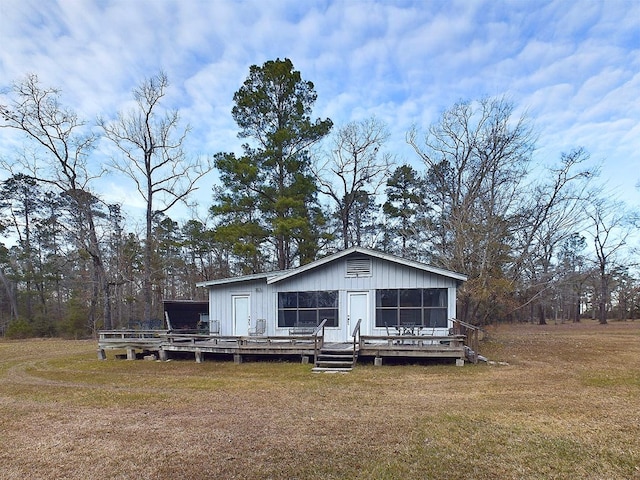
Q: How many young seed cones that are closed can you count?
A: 0